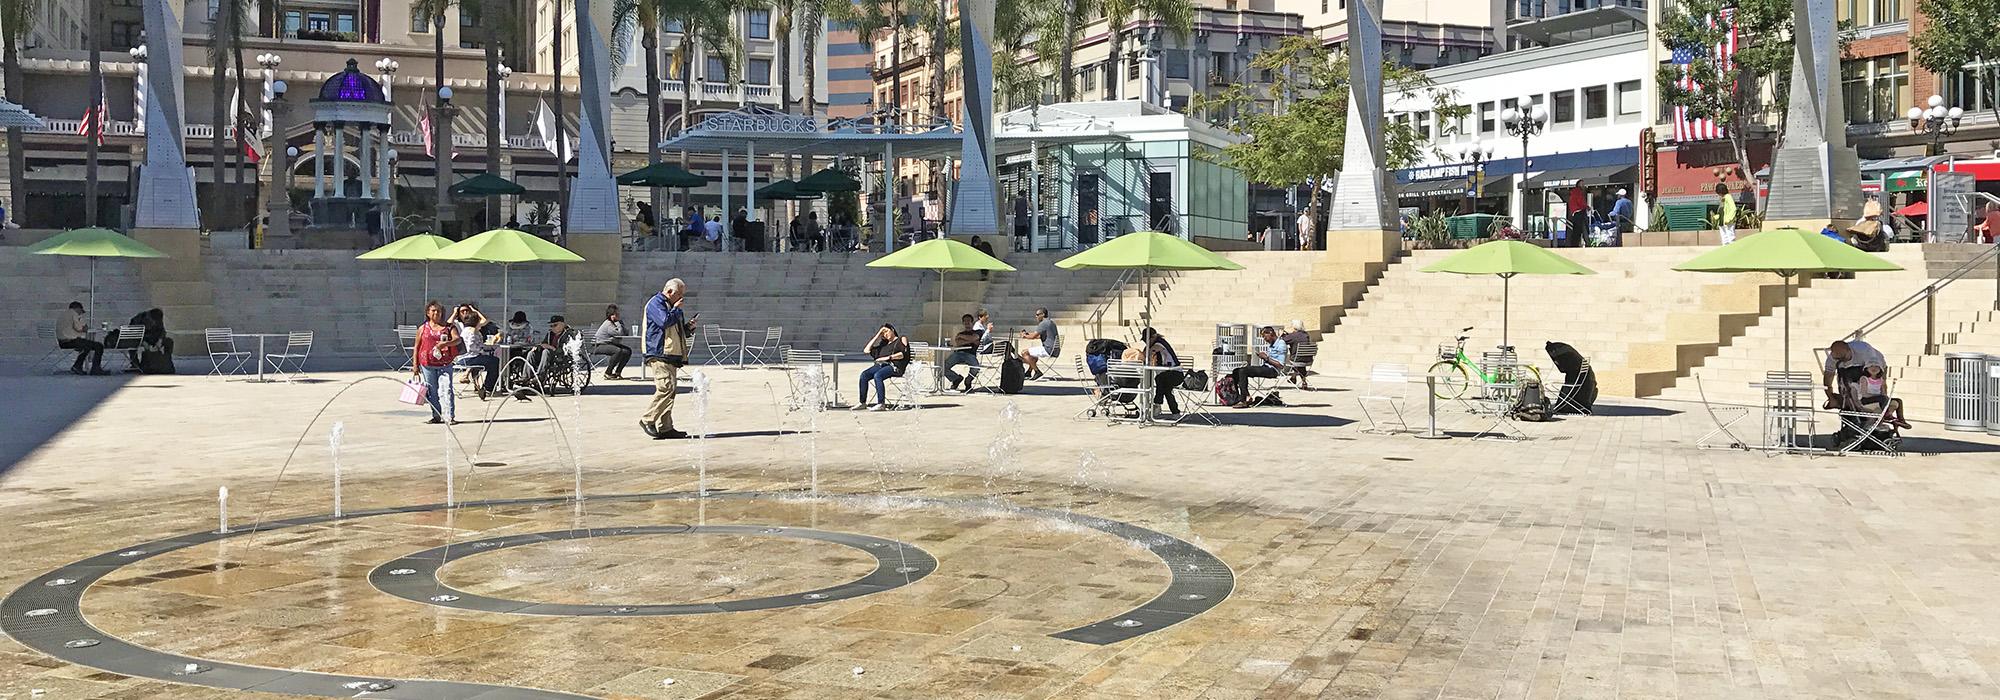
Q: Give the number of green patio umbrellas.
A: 11